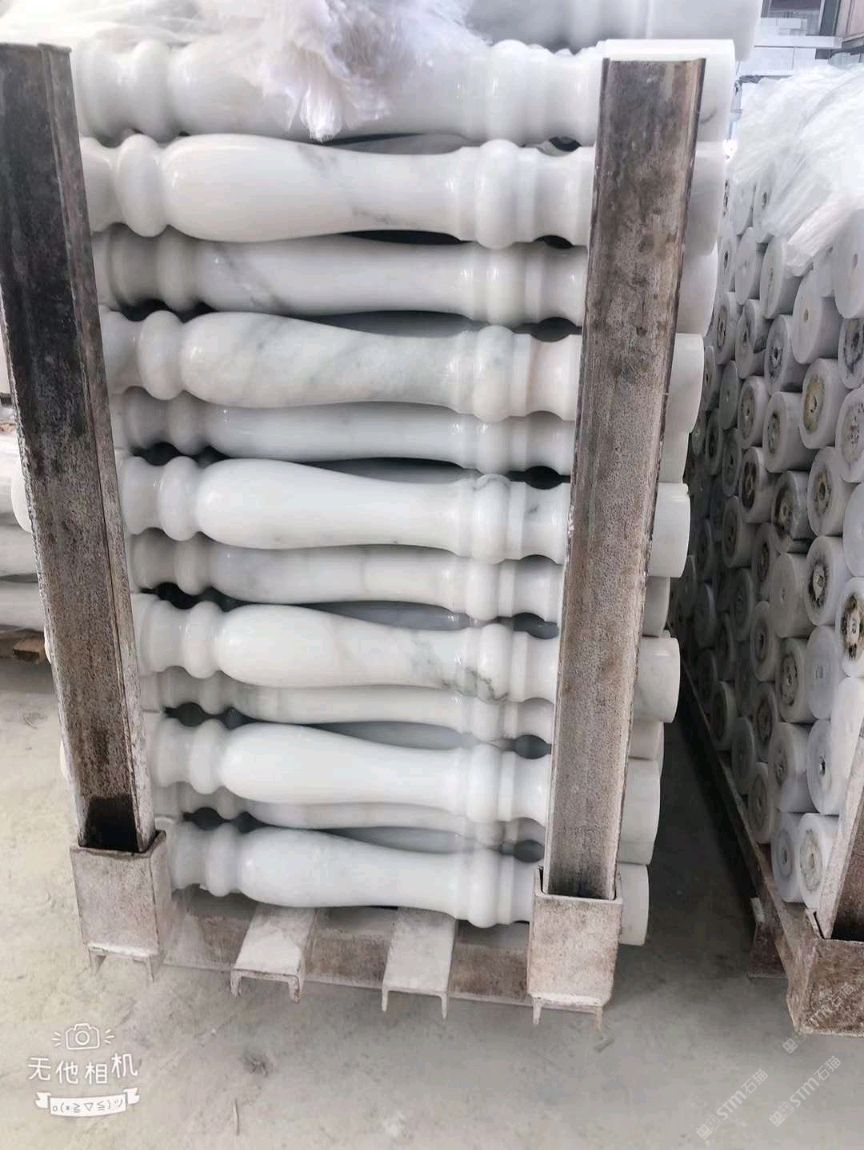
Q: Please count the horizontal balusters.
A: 12